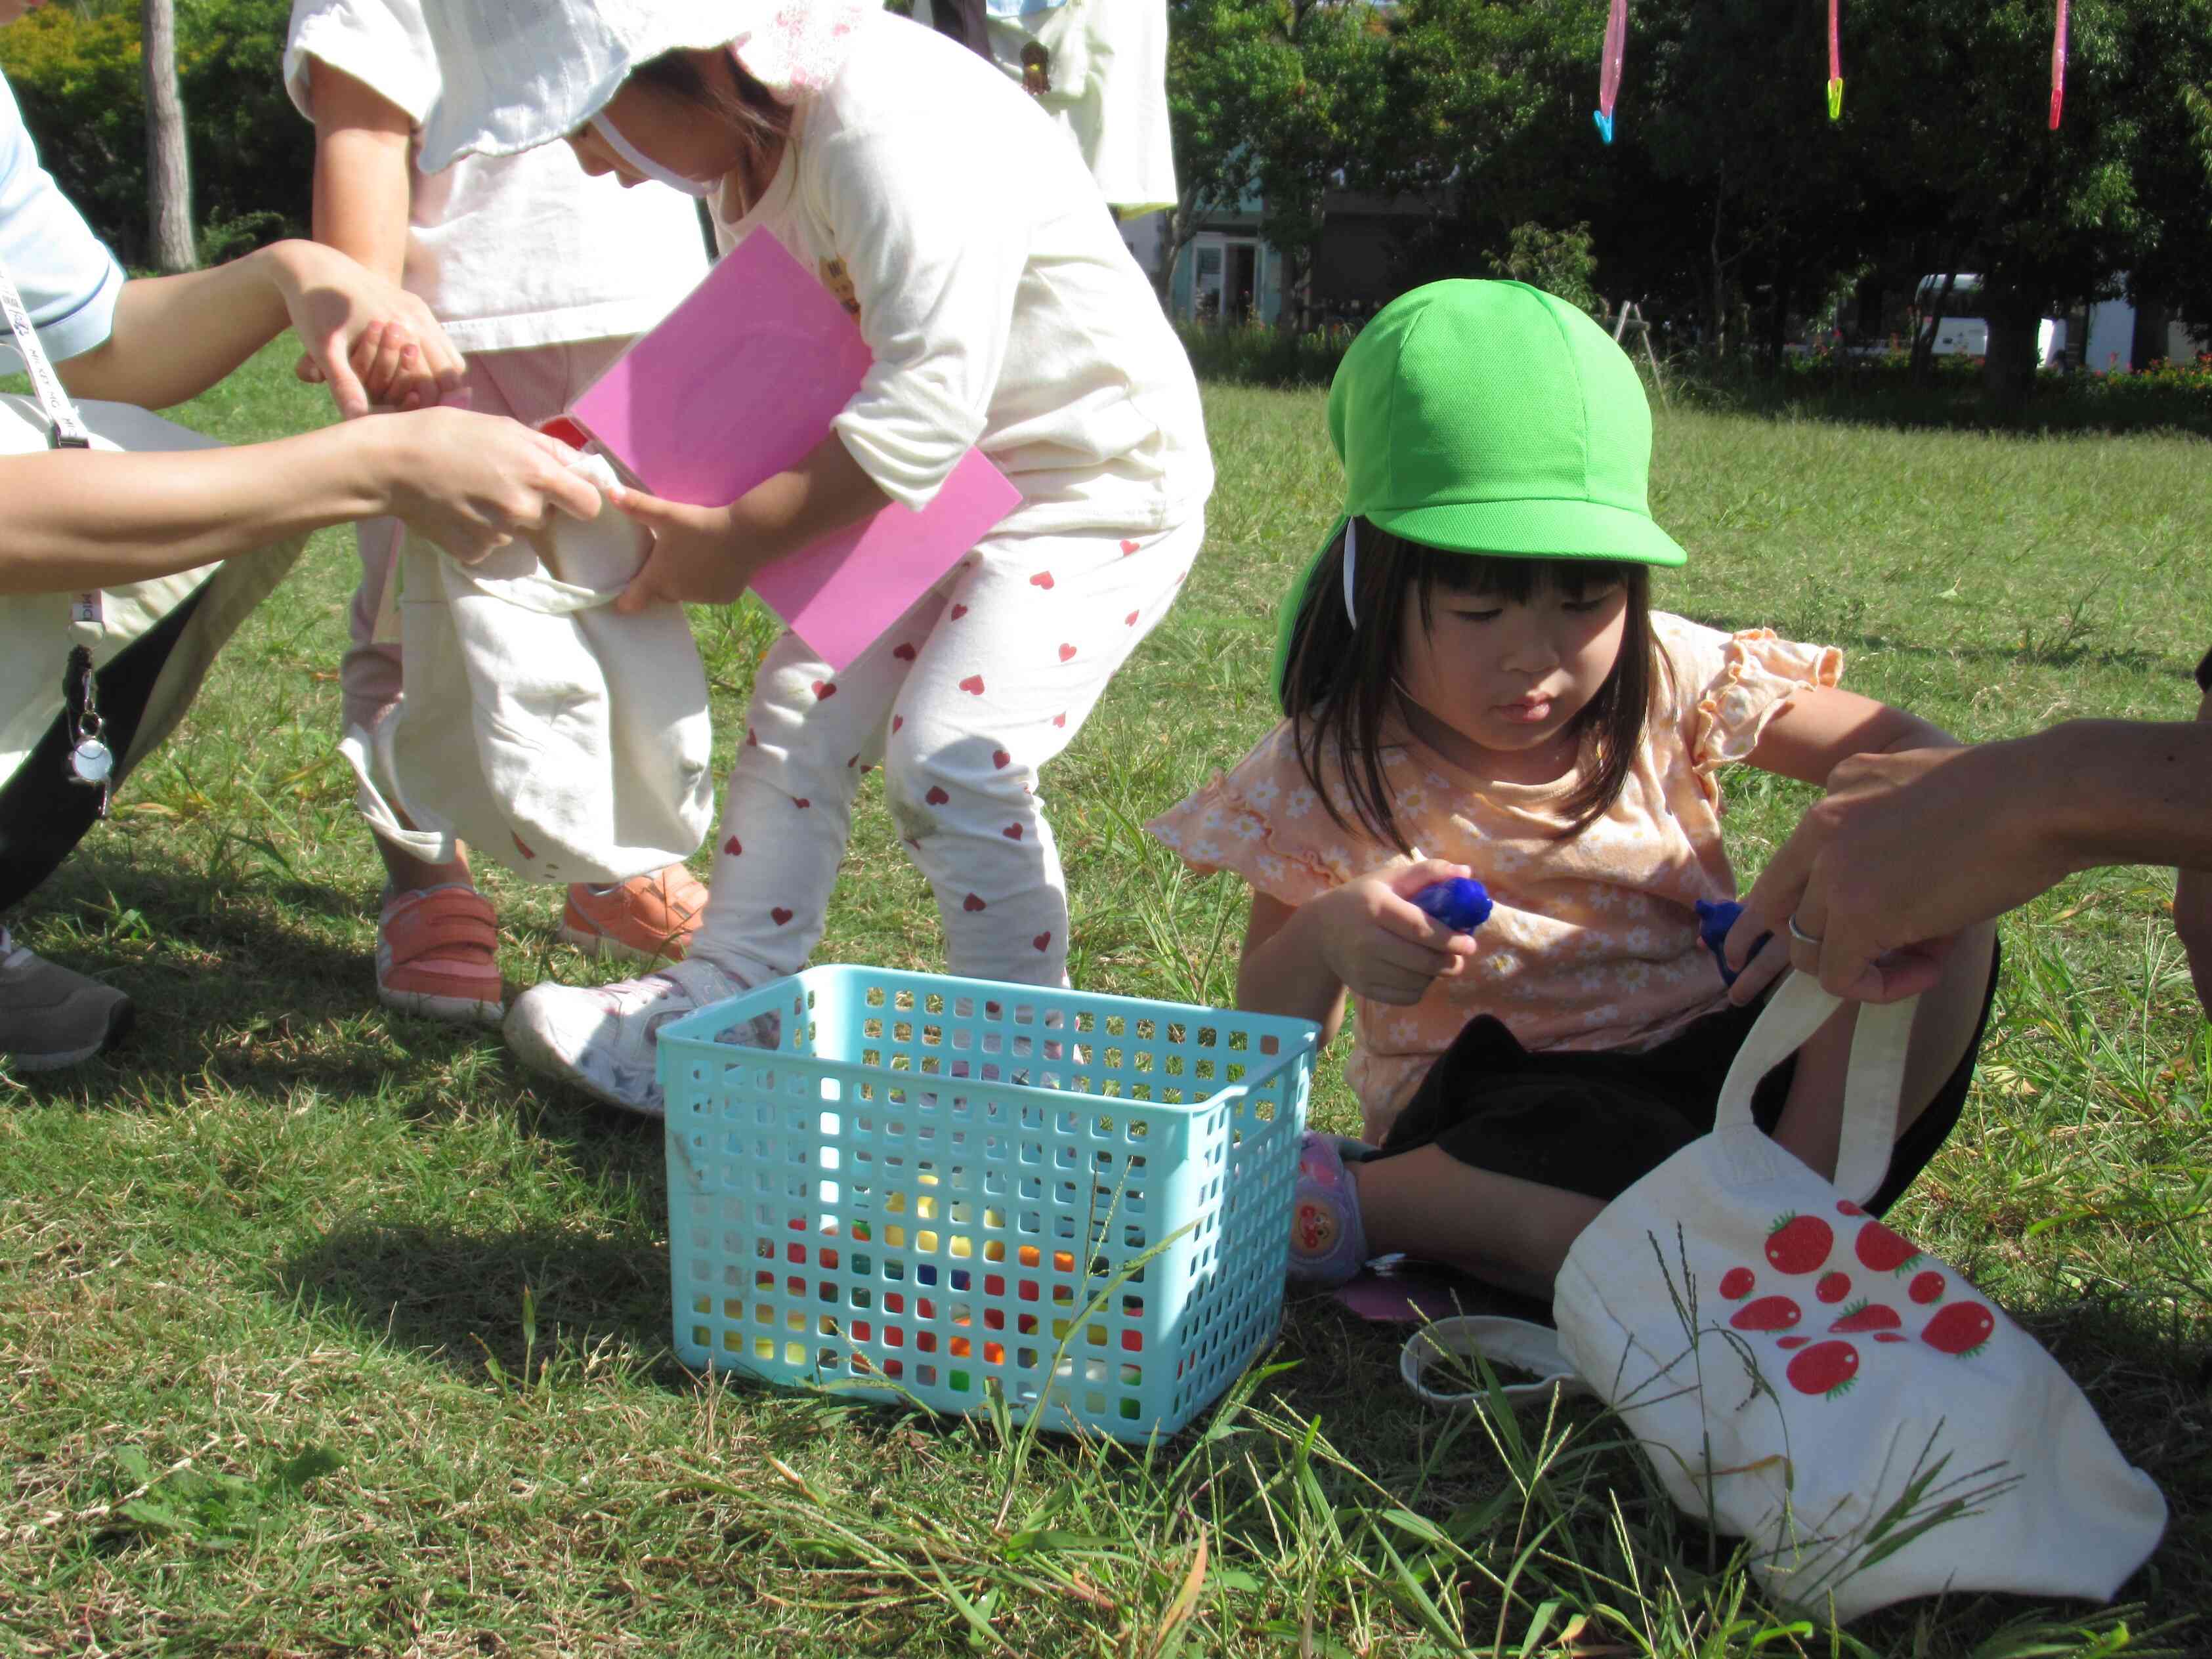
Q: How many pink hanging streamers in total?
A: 3